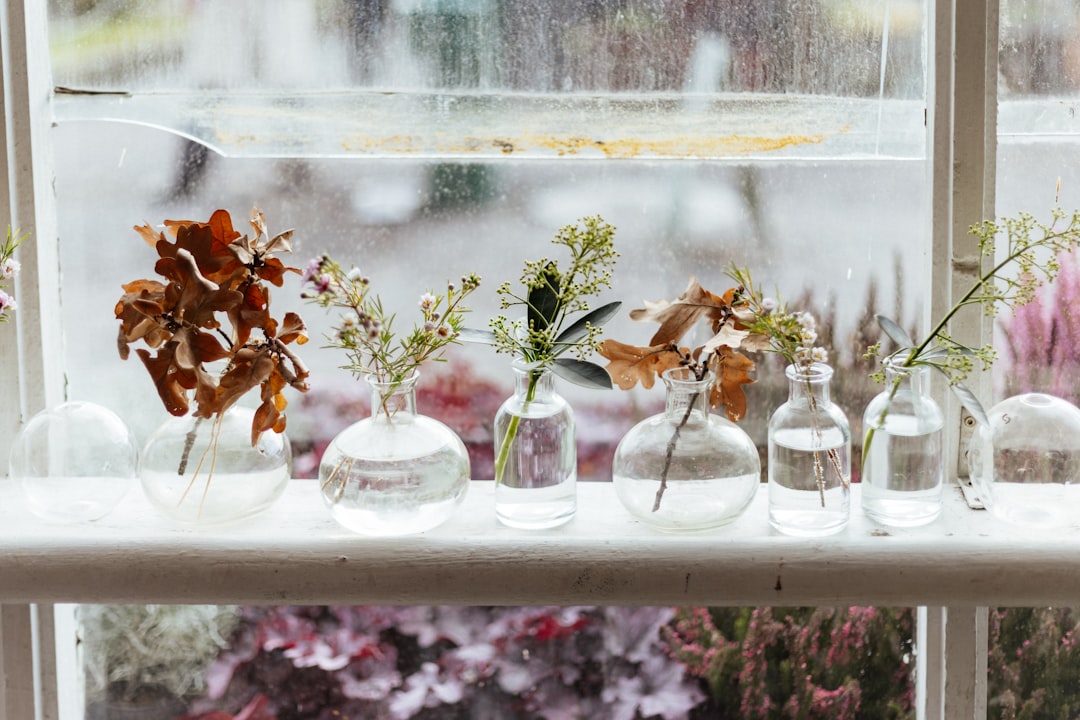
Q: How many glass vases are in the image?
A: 8